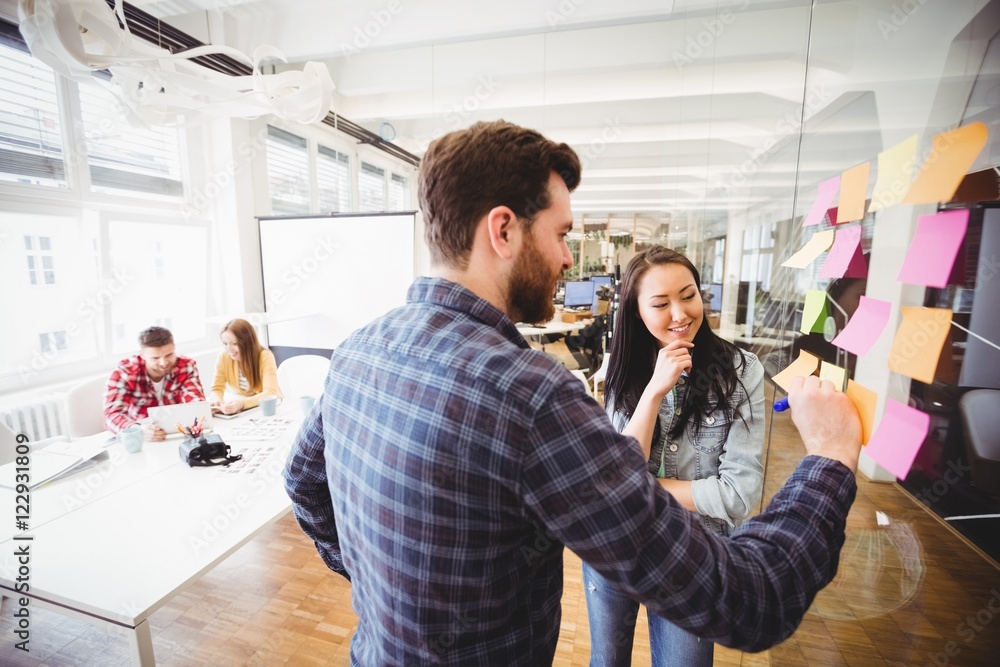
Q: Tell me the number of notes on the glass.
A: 14